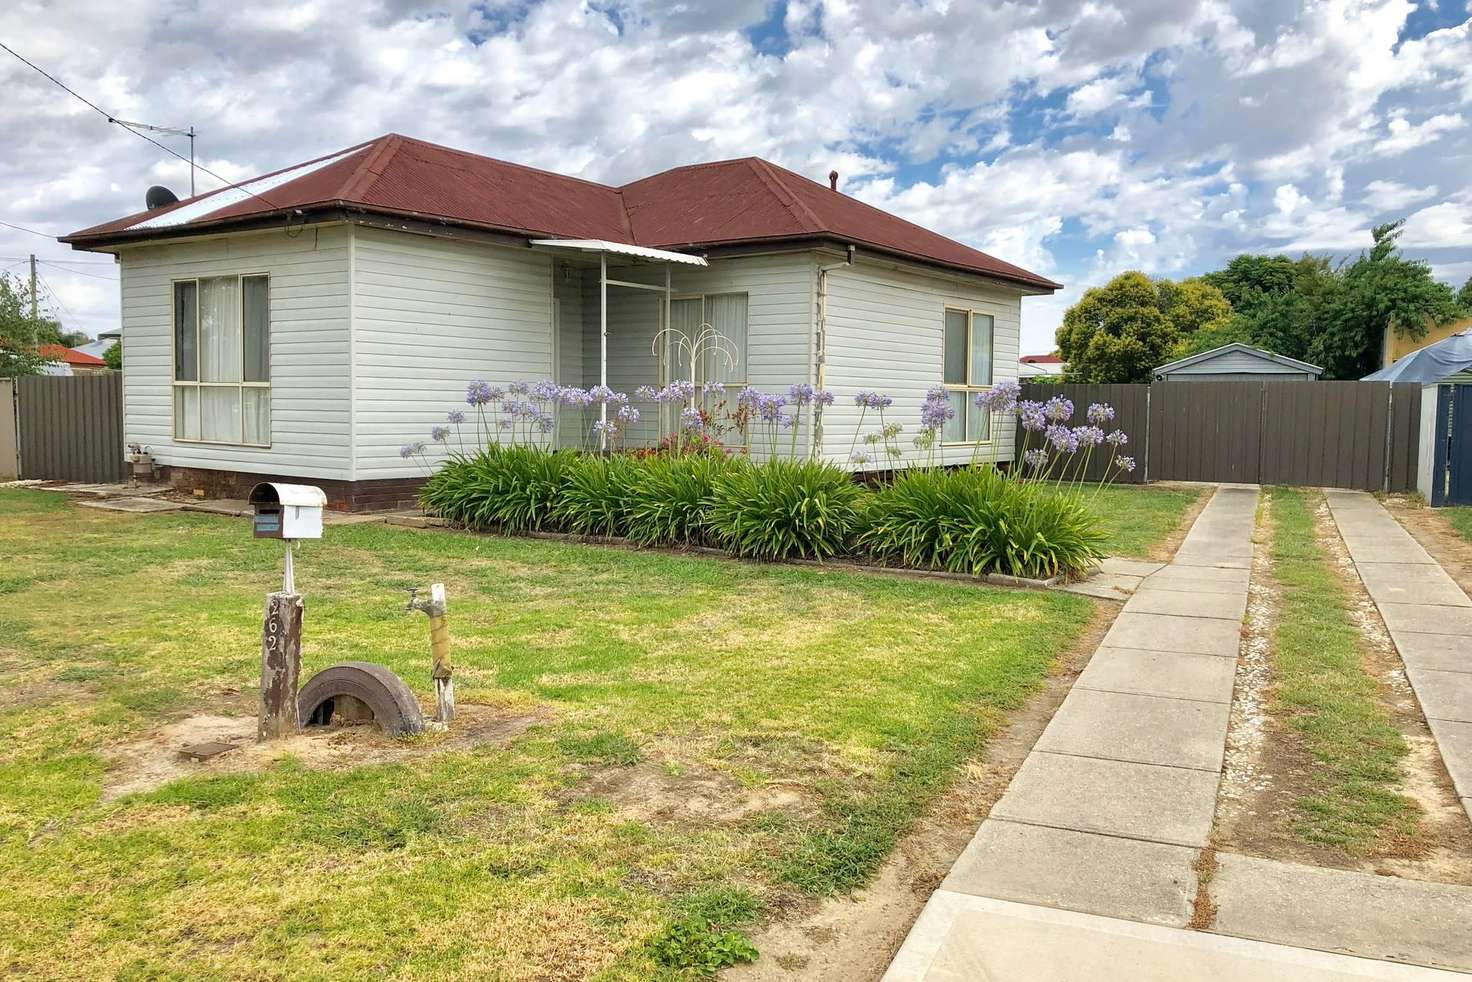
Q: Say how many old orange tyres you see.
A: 0